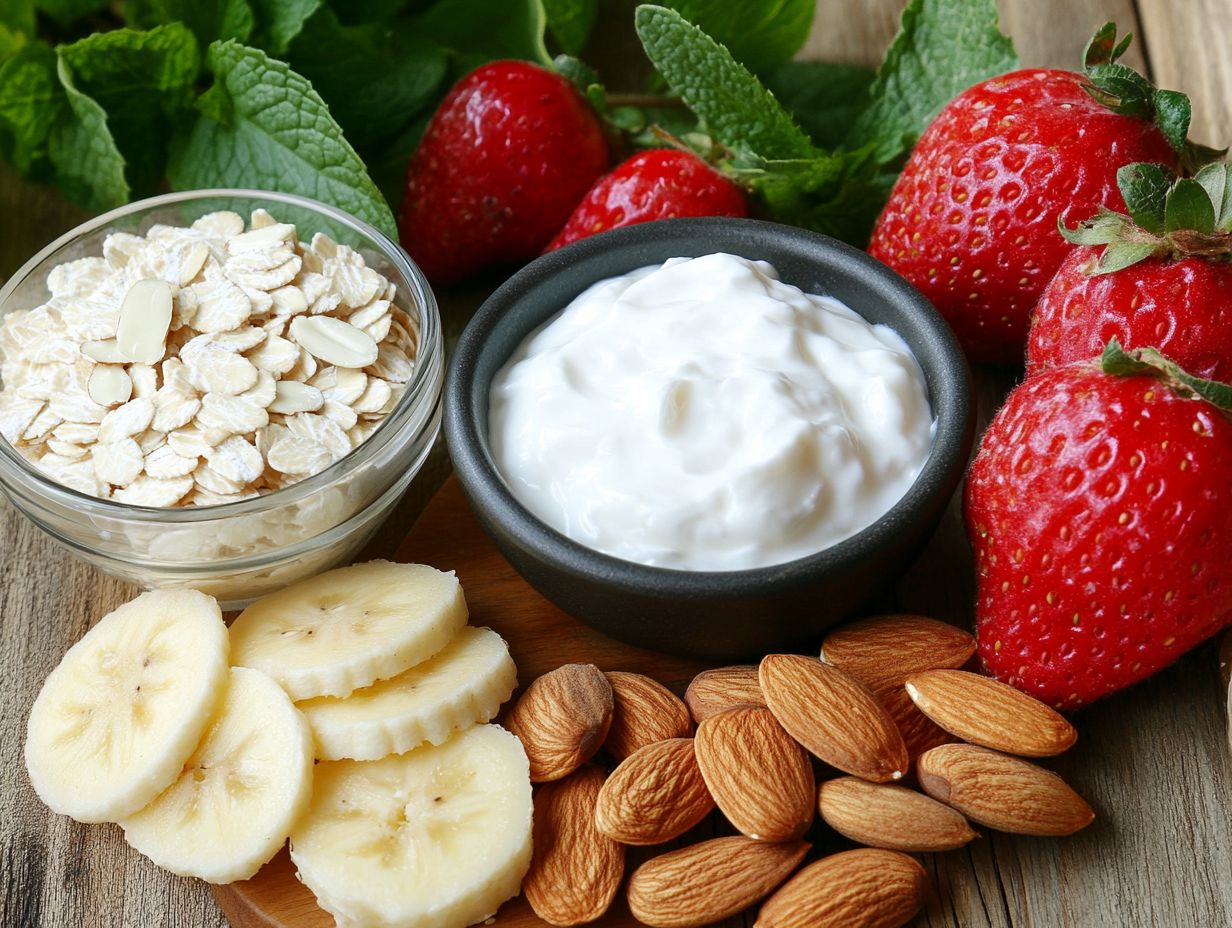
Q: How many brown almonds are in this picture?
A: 14